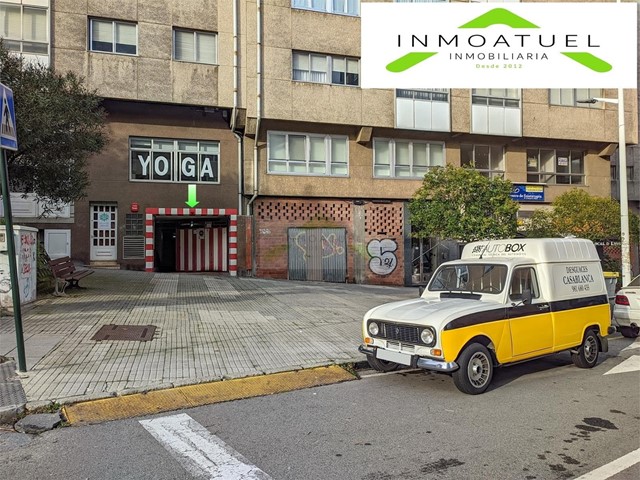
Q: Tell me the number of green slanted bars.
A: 2